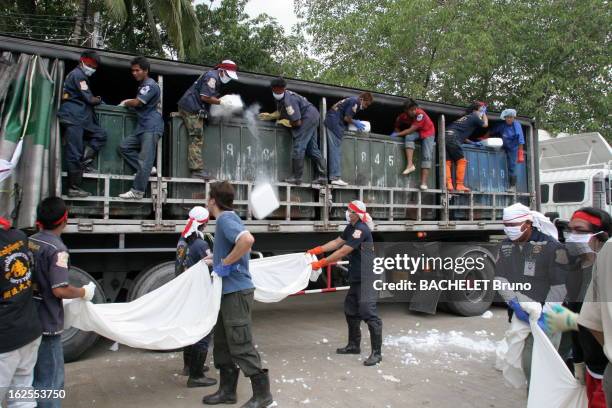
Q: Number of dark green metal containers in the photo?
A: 3